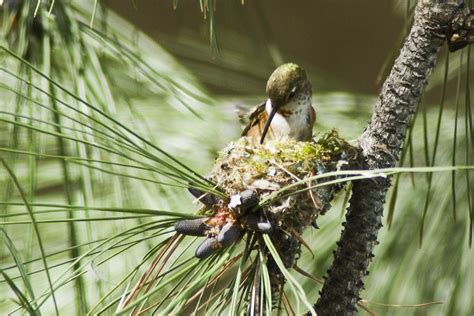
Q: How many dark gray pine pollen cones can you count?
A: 6